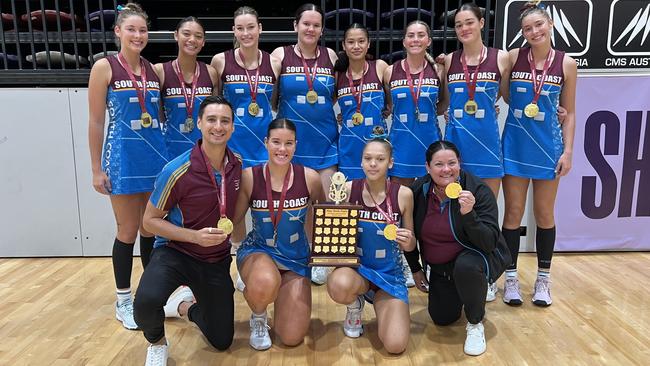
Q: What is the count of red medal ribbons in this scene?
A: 11